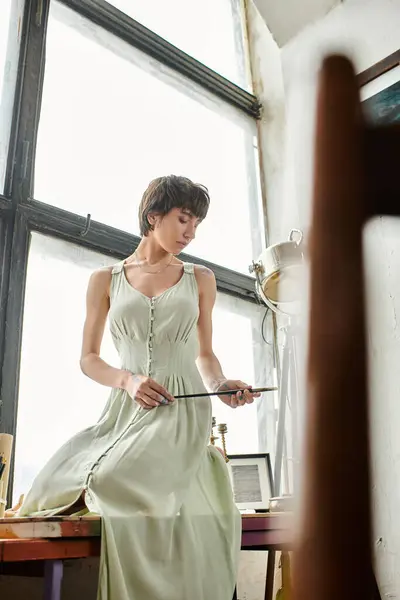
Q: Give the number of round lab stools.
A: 0